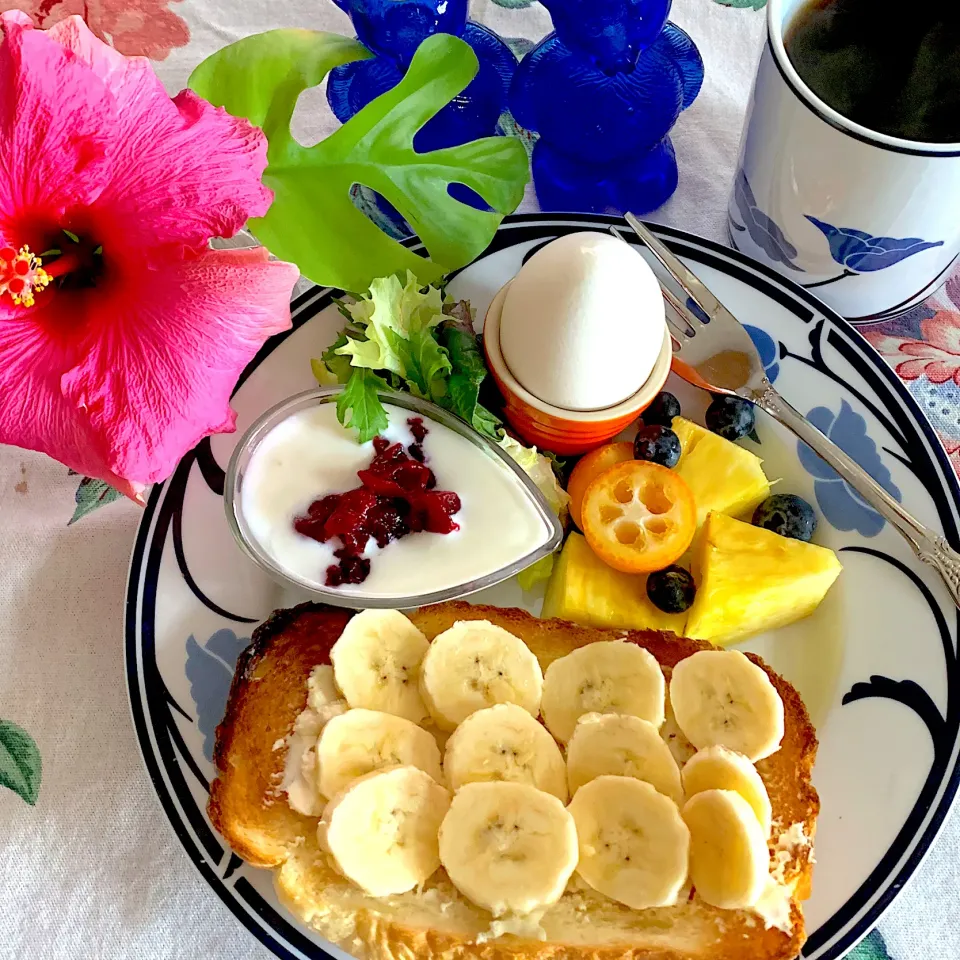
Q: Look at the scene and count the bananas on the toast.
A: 12